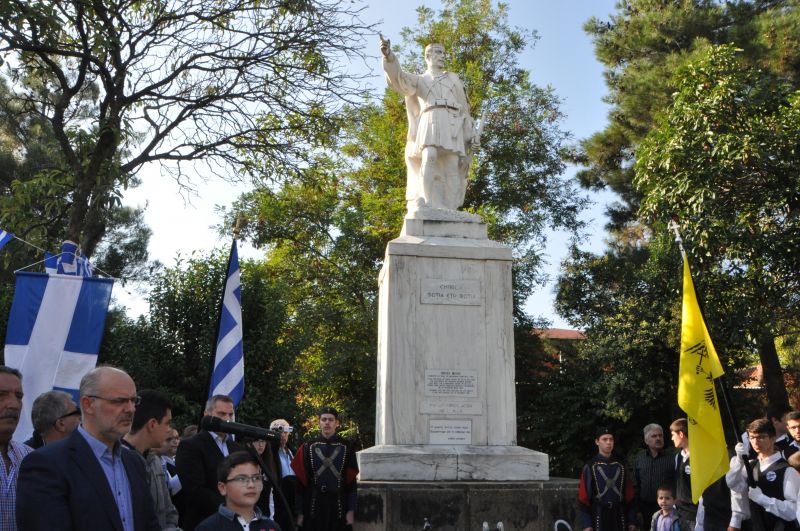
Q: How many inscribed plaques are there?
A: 4